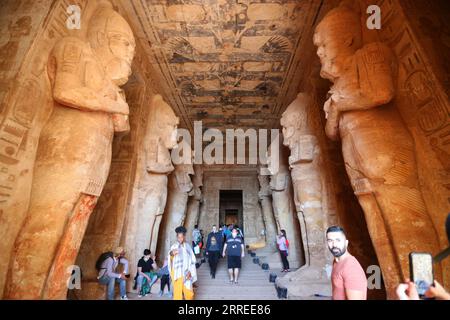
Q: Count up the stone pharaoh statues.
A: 8